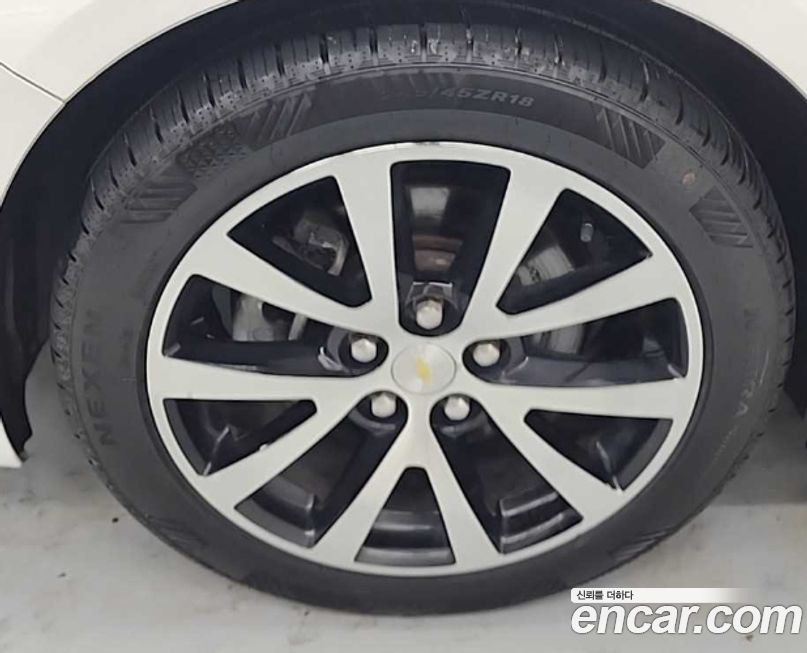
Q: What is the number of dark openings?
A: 10